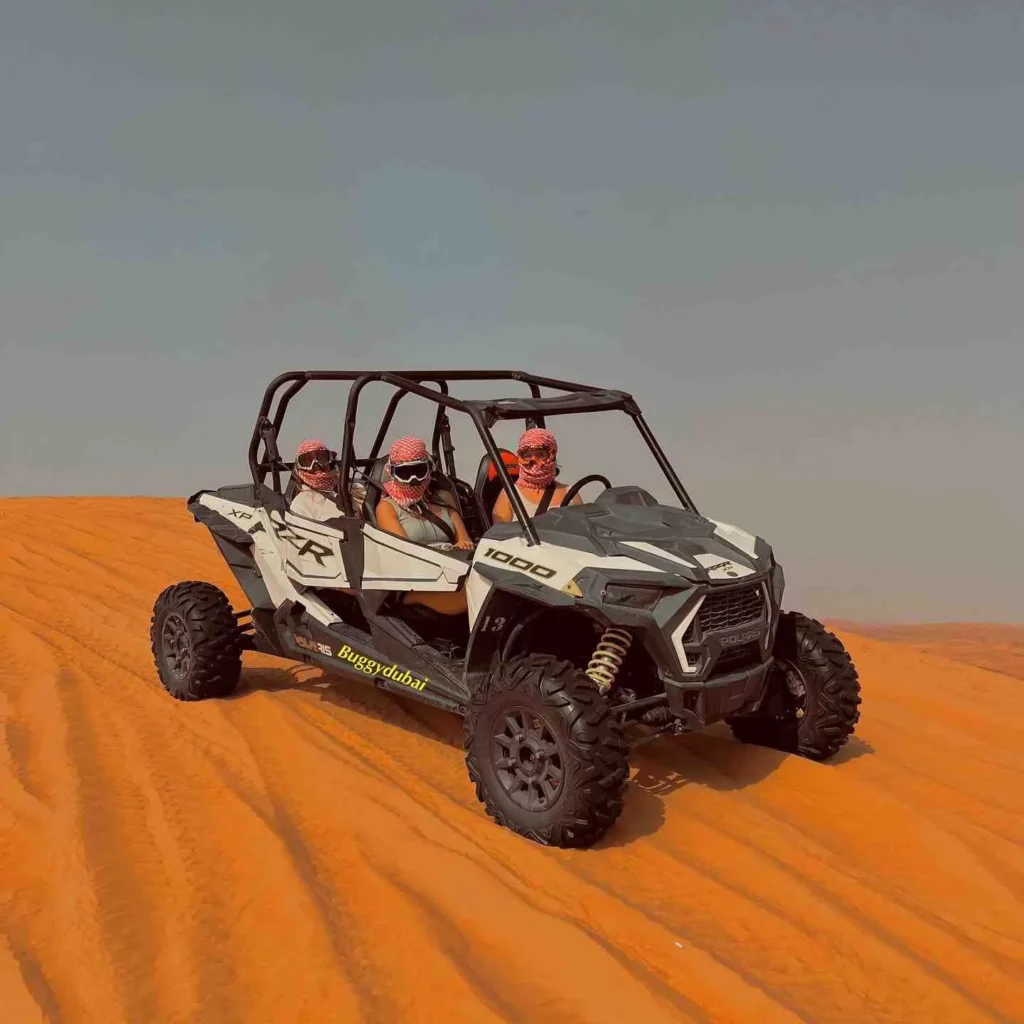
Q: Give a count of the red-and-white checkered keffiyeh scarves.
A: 3